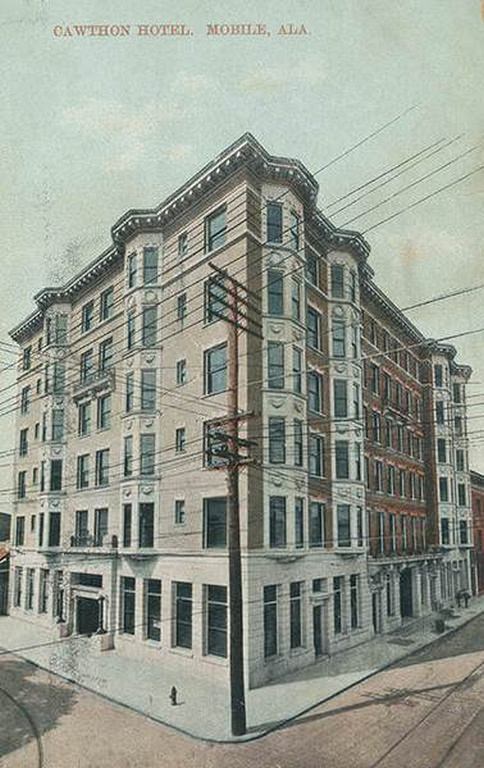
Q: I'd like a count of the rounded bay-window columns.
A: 6